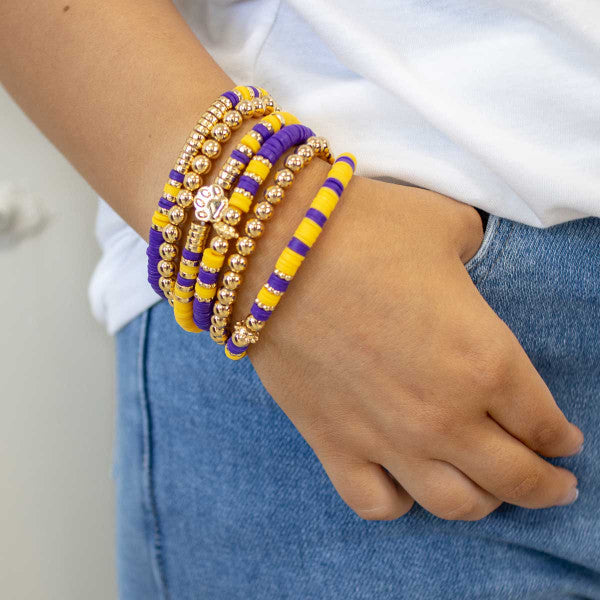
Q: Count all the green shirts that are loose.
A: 0